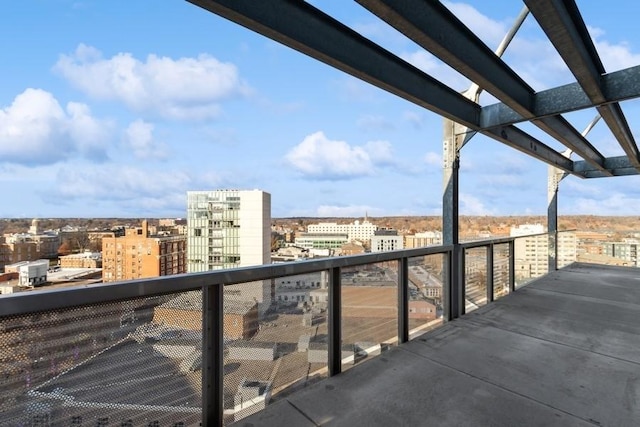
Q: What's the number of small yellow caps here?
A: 0